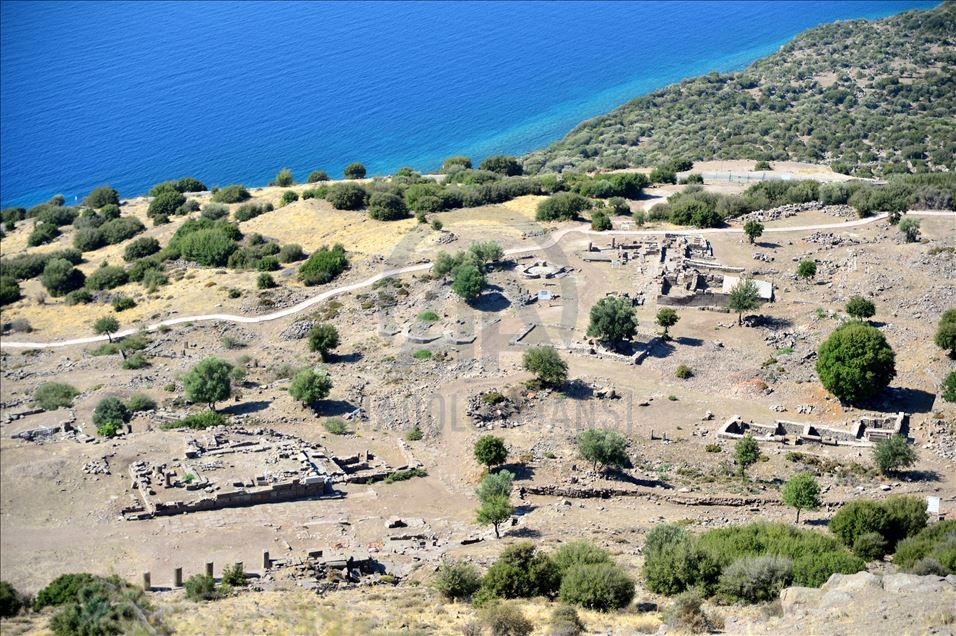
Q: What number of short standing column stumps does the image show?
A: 5